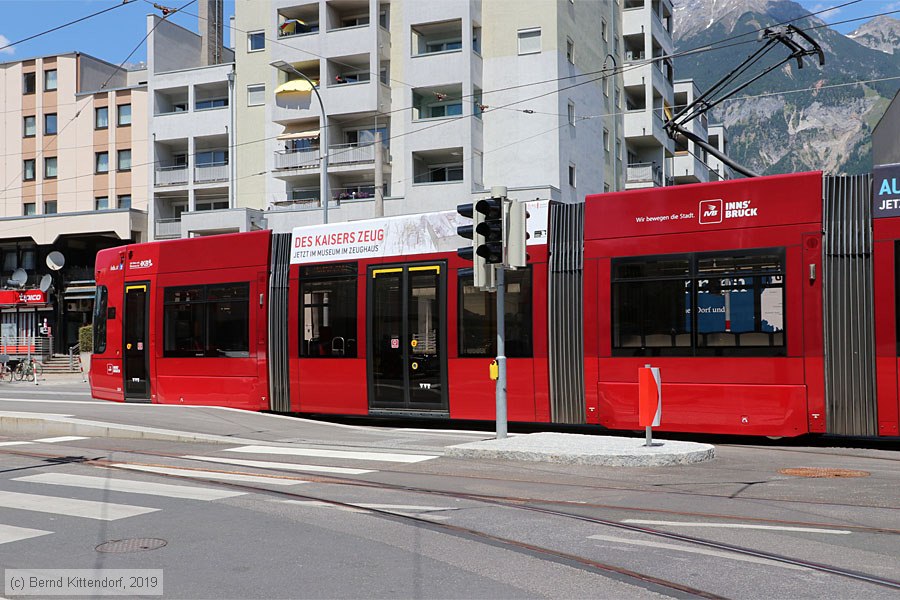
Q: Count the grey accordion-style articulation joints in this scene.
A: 3